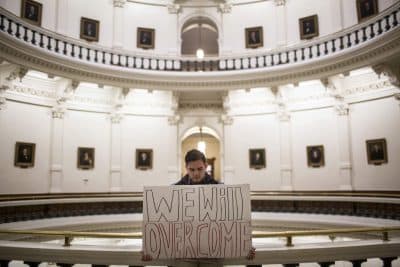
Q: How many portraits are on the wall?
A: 12